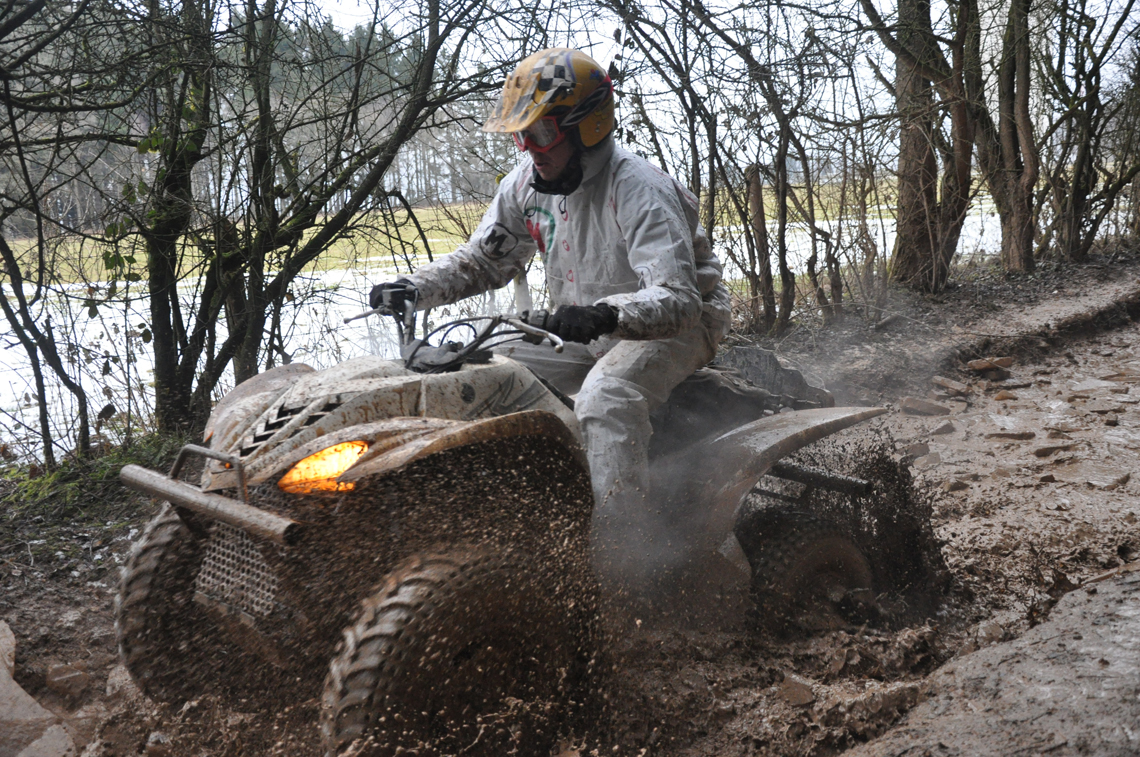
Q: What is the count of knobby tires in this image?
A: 3